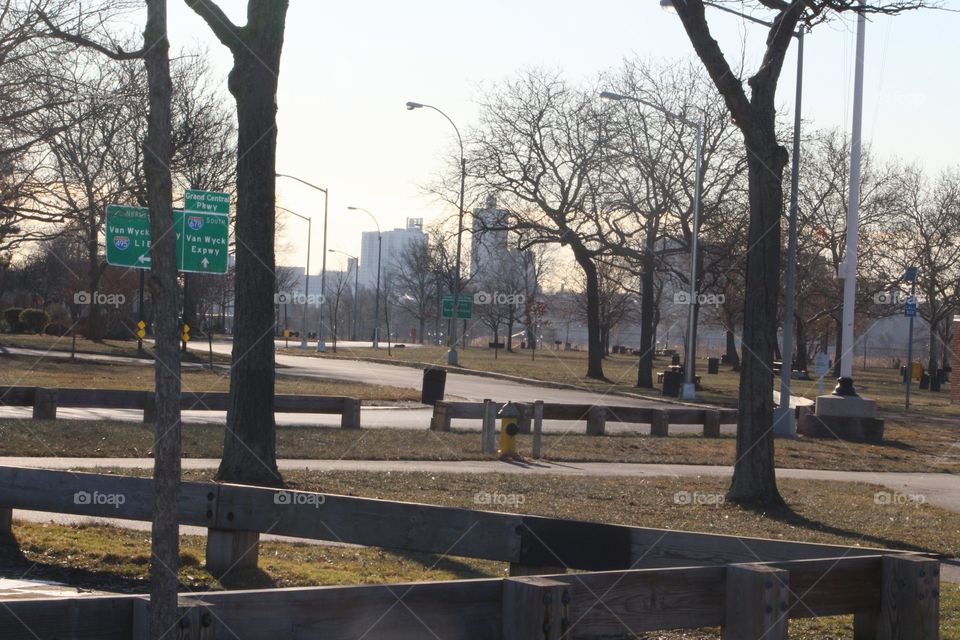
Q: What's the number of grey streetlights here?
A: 7